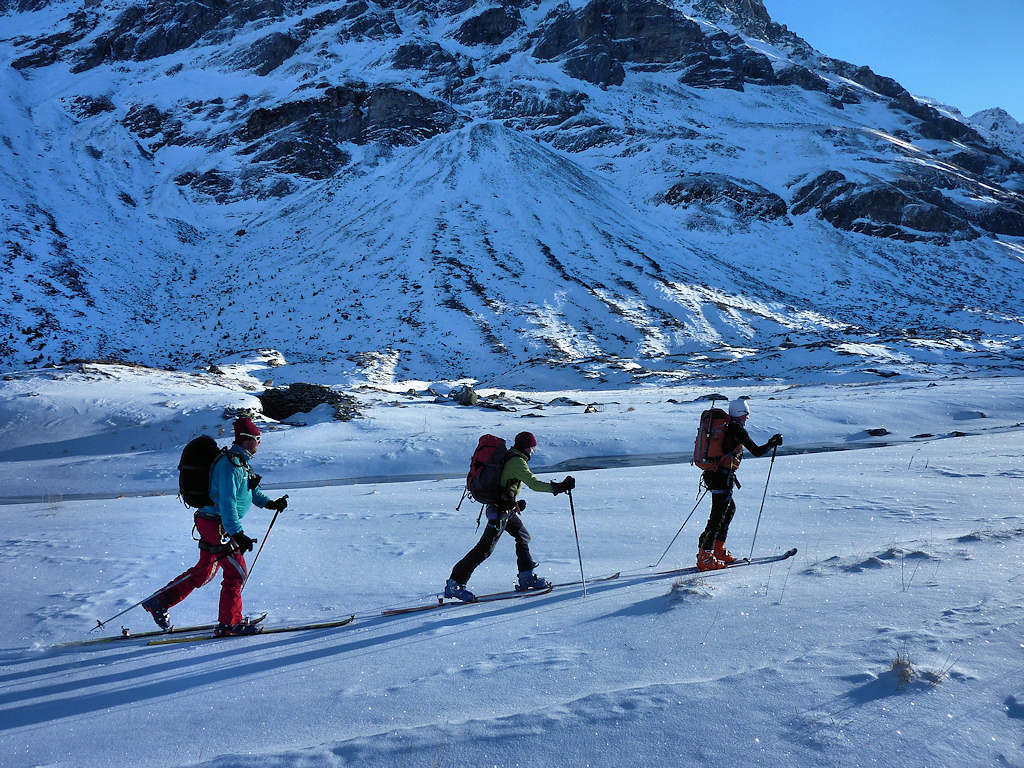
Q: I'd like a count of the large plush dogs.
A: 0